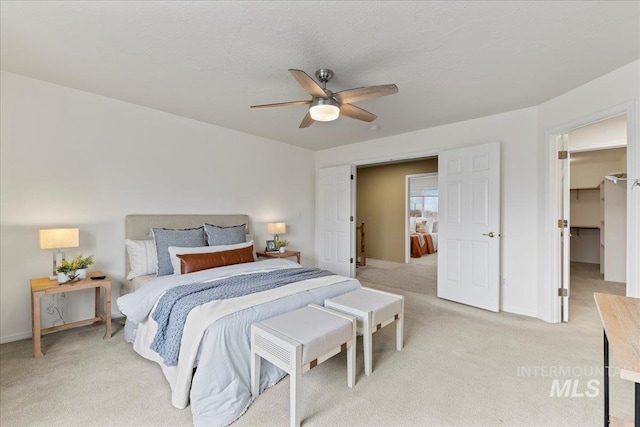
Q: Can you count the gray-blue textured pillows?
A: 2